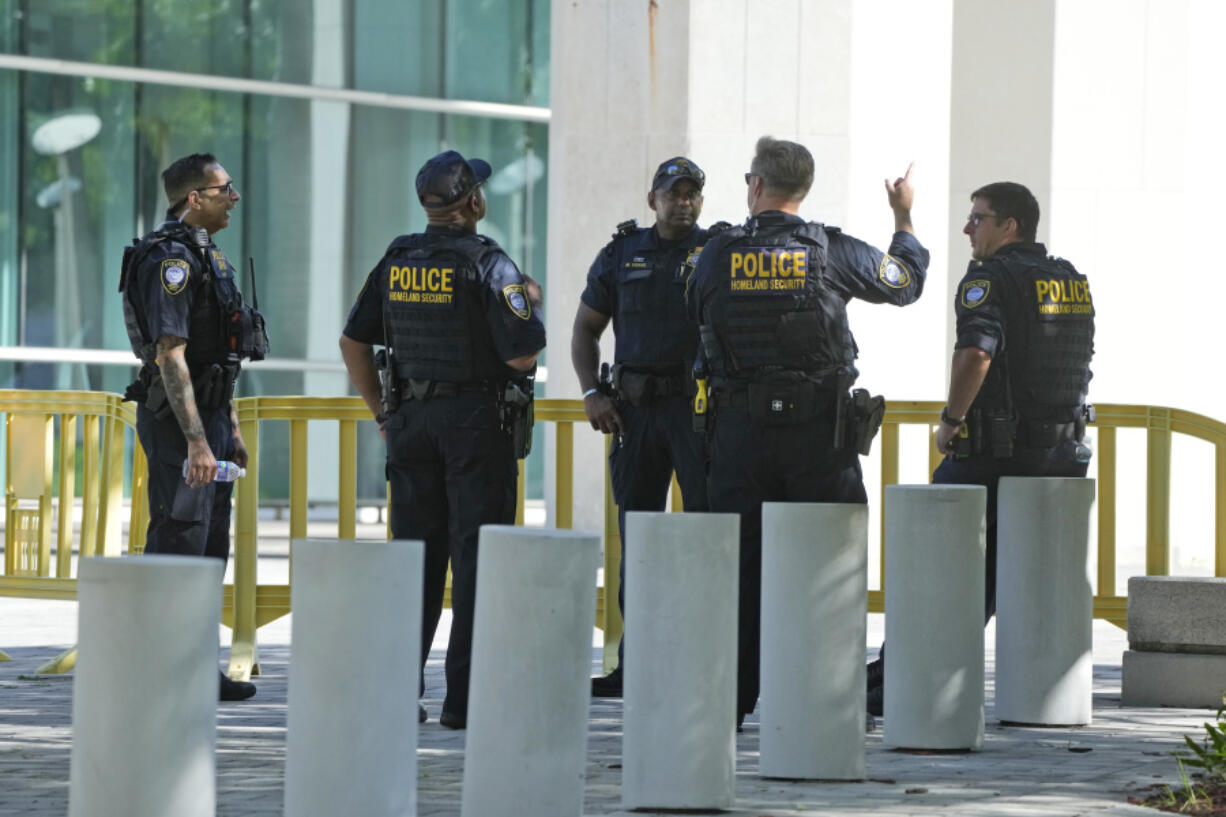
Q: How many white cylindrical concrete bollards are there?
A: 7